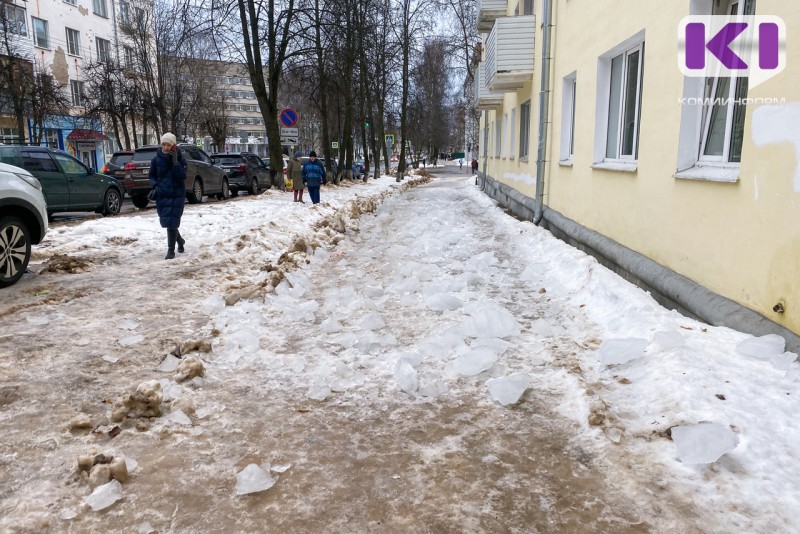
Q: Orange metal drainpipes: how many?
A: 0